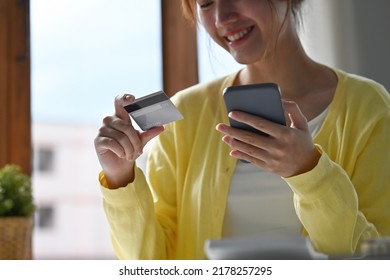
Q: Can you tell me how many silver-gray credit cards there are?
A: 1